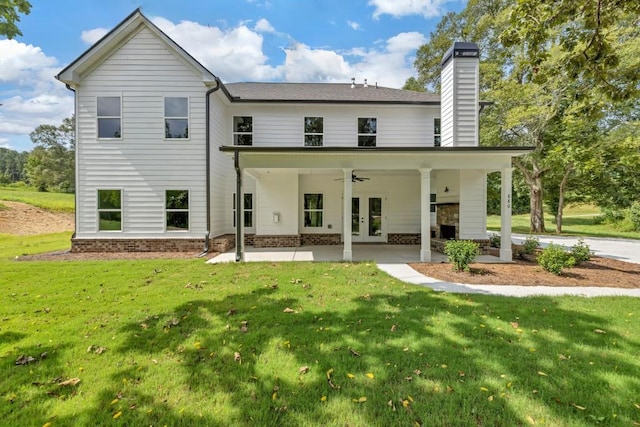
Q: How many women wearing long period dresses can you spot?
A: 0